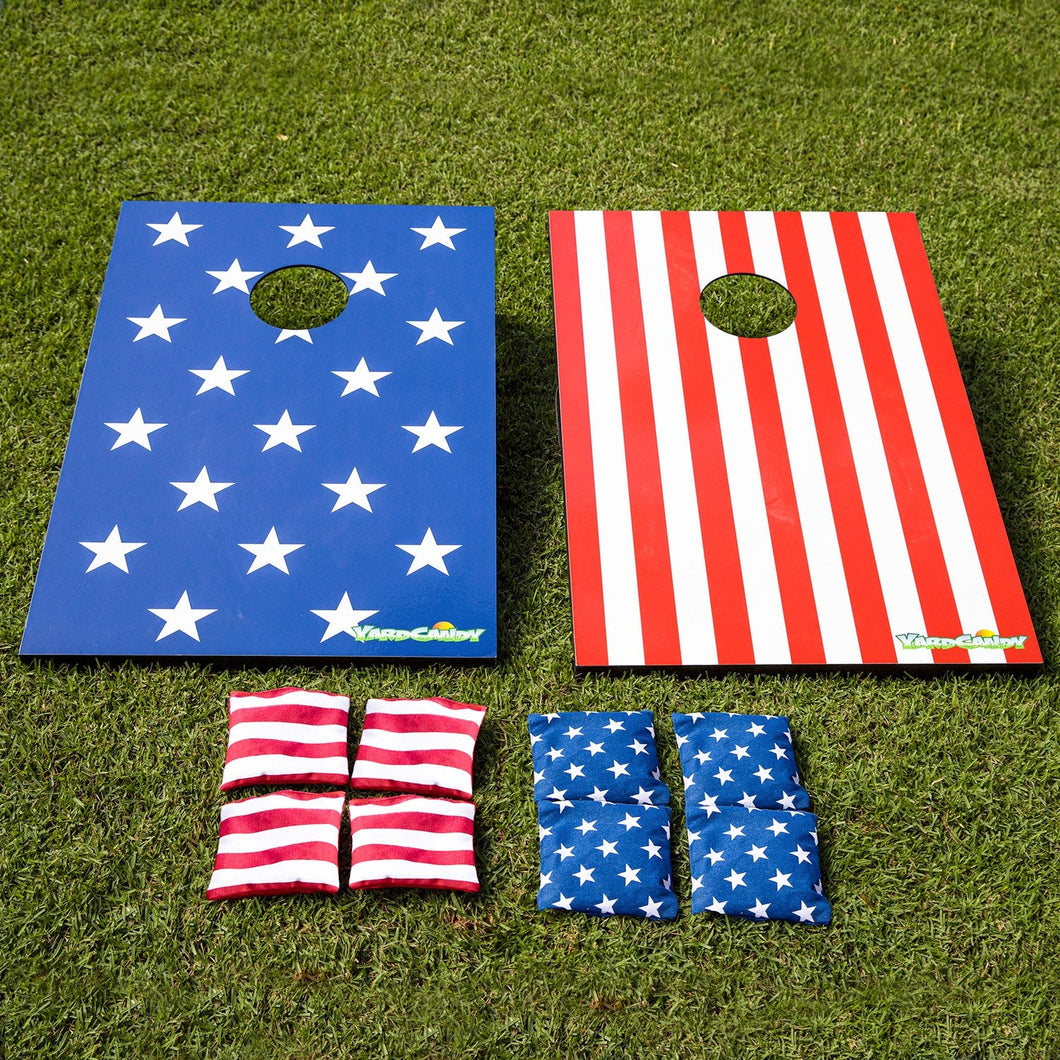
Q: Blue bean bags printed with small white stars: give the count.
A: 4